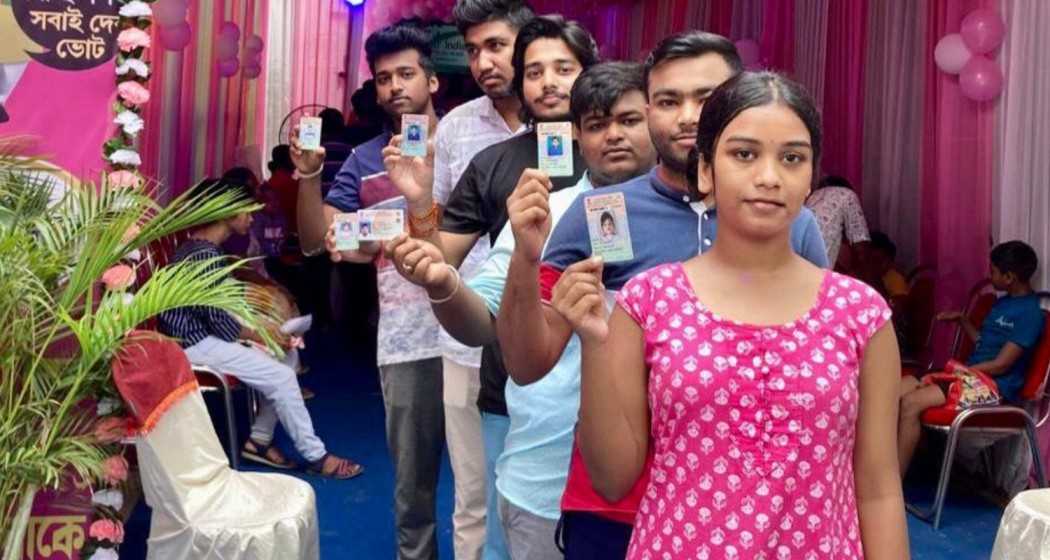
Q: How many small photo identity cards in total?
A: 6